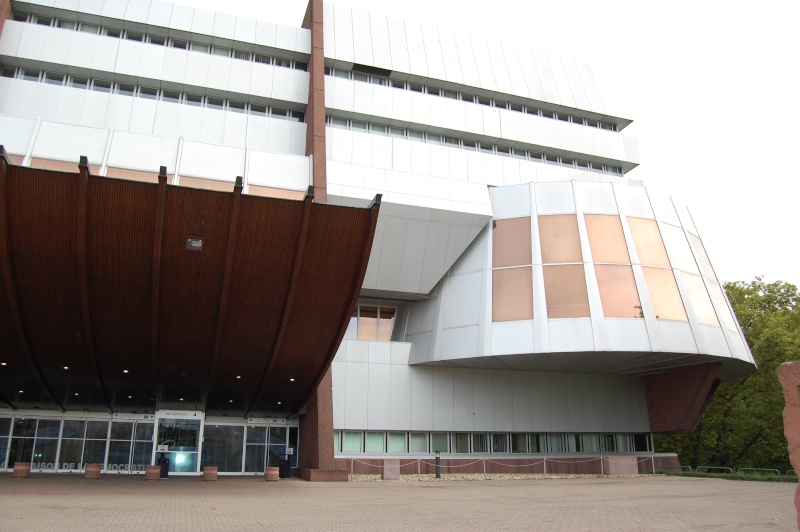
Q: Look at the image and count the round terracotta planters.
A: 5